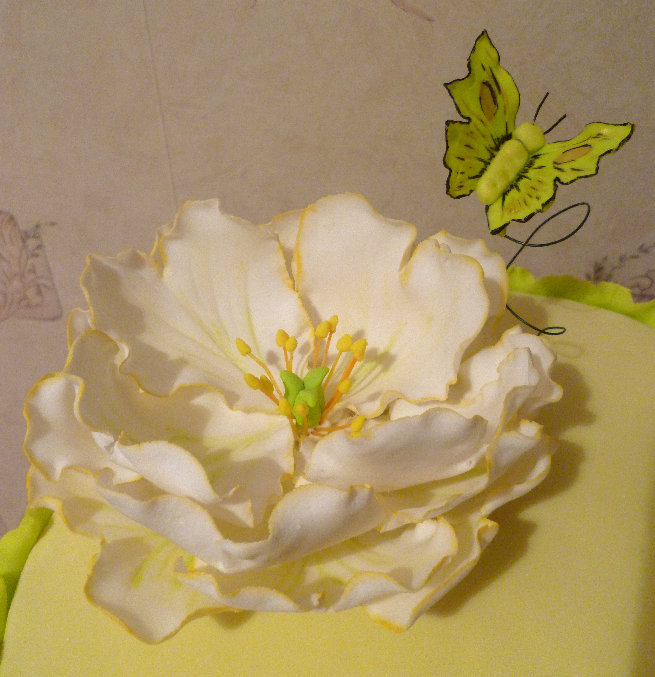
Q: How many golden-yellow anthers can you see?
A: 13